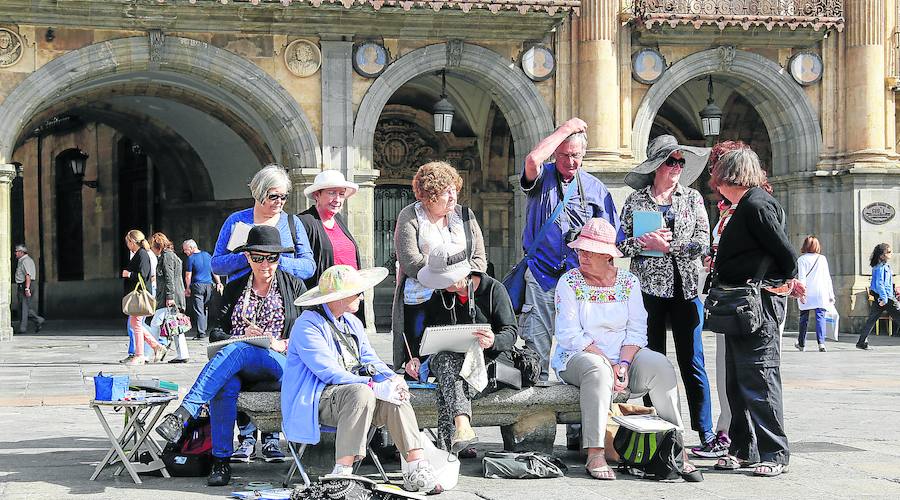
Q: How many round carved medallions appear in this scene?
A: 6